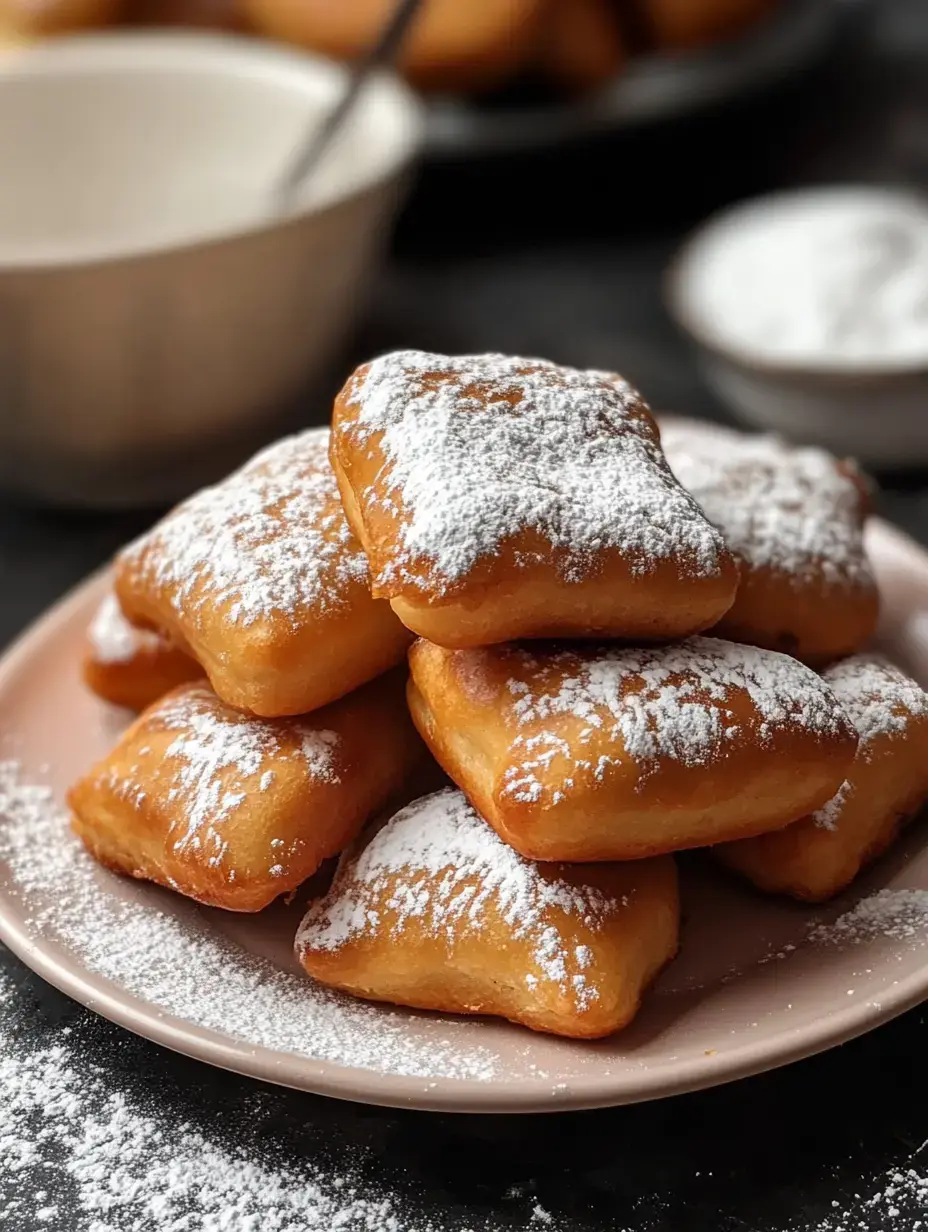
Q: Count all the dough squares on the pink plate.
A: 8